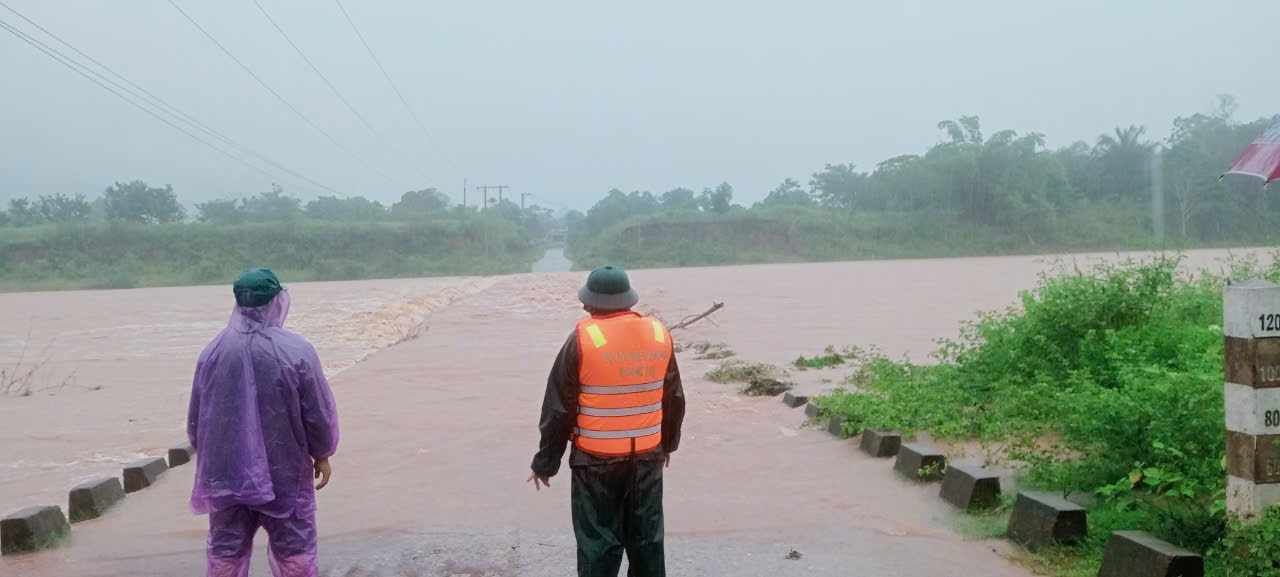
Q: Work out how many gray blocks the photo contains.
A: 12